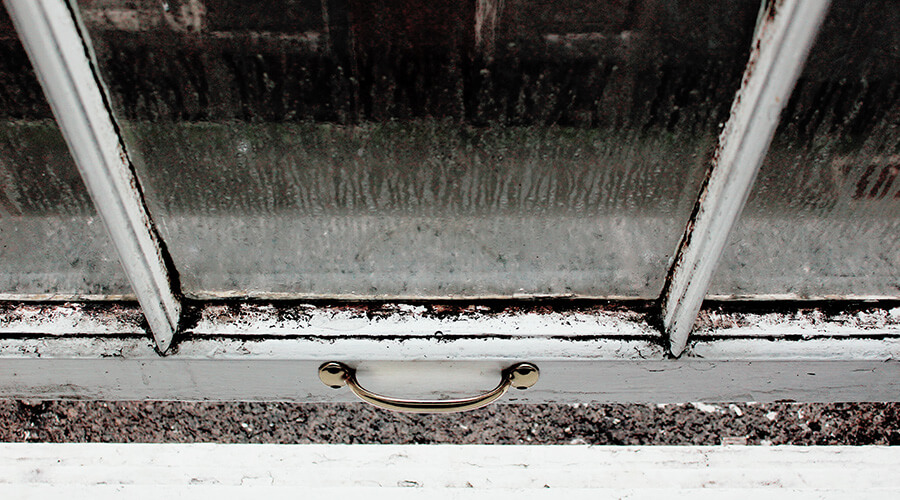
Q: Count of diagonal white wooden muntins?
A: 2